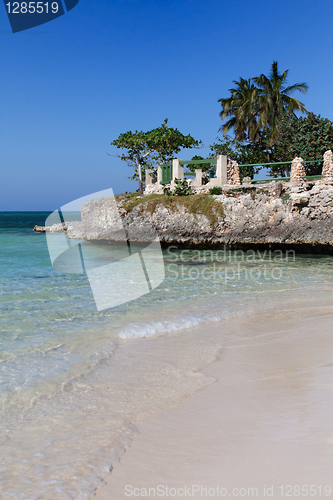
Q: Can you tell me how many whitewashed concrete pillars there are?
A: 5